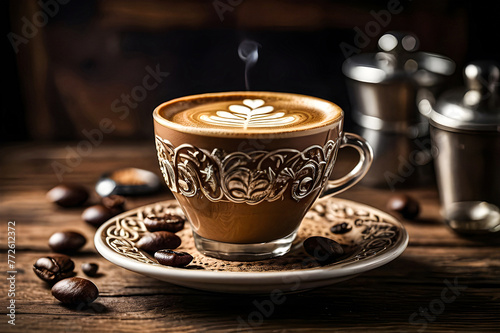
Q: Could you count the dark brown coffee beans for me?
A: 13